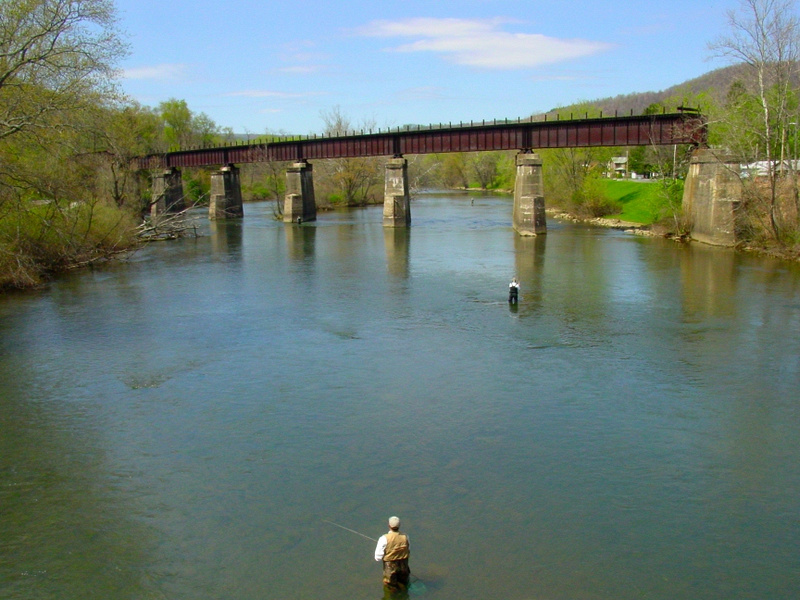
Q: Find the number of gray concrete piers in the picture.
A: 6